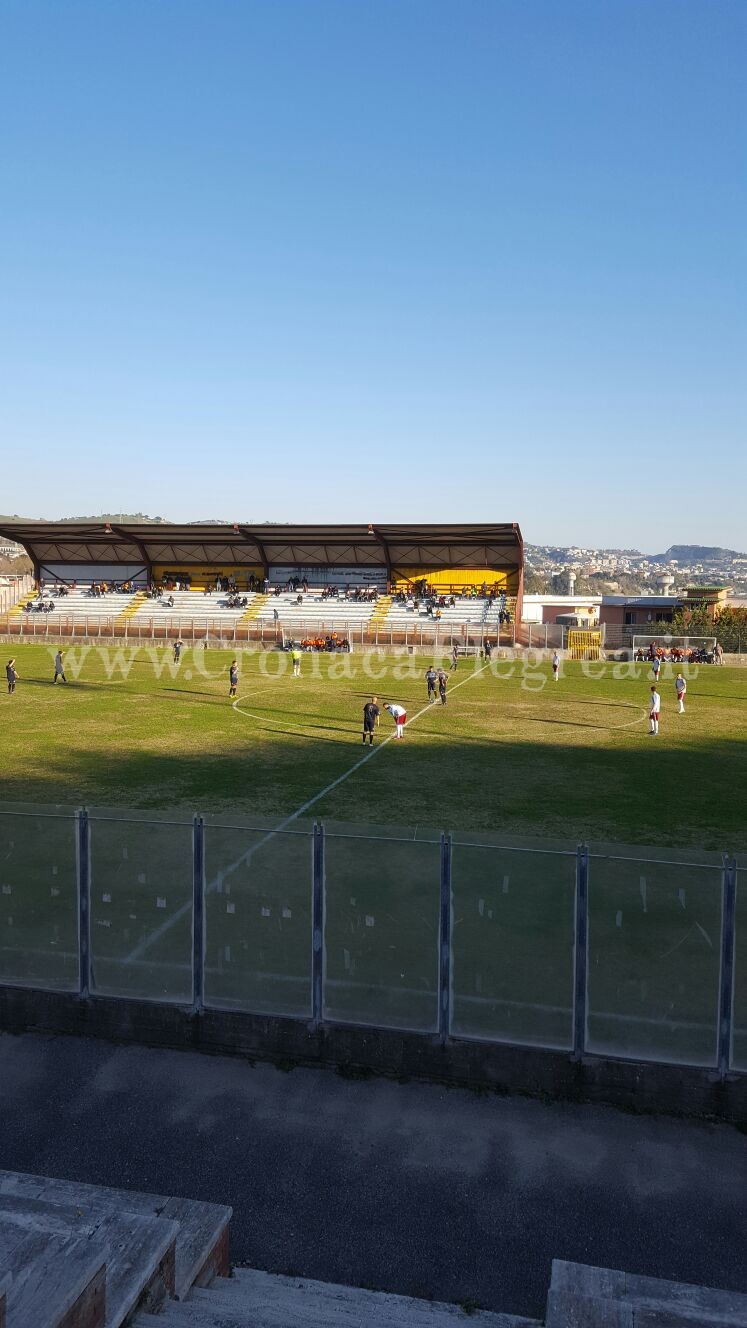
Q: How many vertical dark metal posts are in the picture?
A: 6